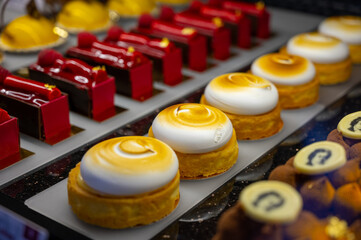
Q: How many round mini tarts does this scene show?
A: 6